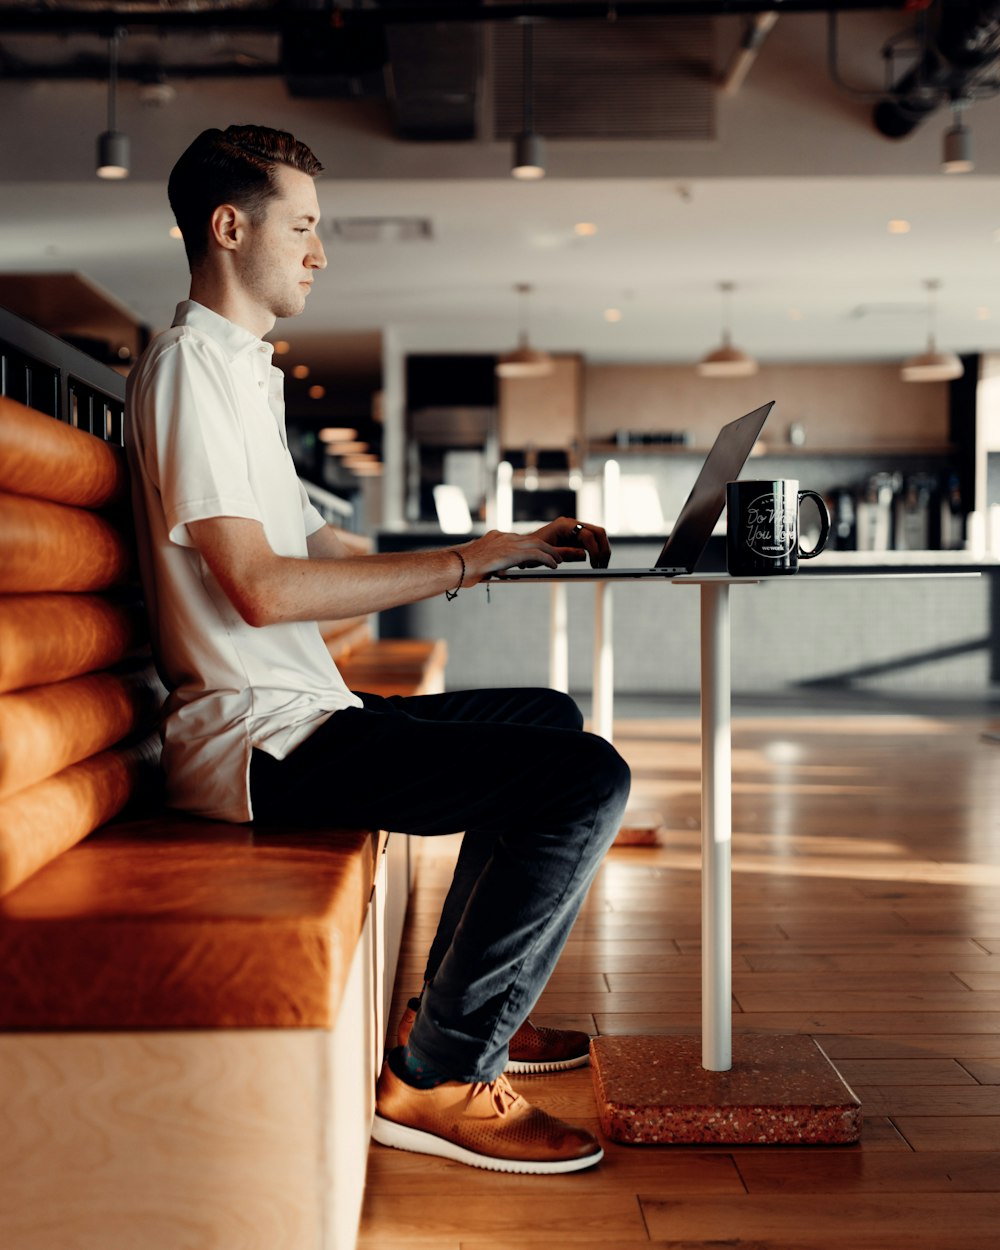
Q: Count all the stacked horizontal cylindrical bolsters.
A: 5